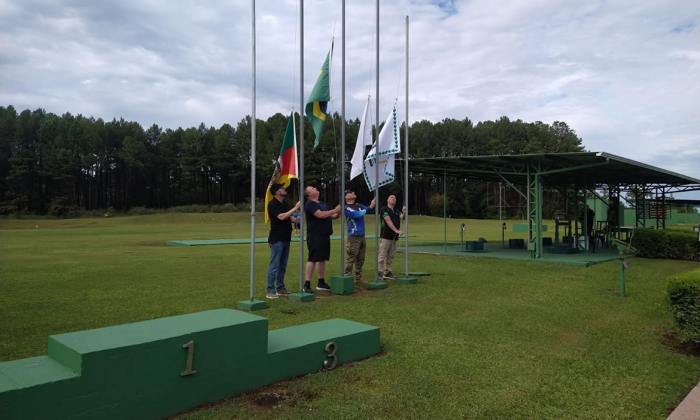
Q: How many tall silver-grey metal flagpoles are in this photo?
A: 5